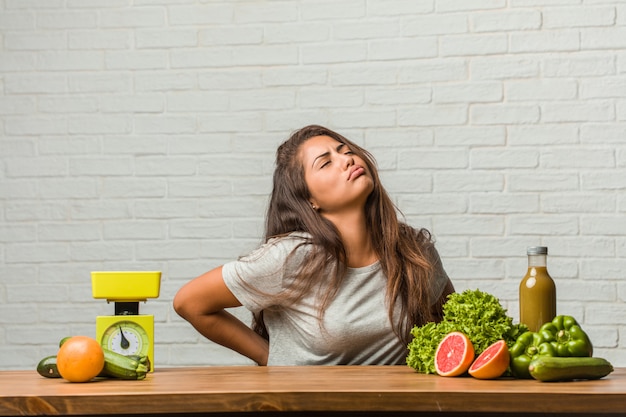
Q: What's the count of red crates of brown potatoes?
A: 0